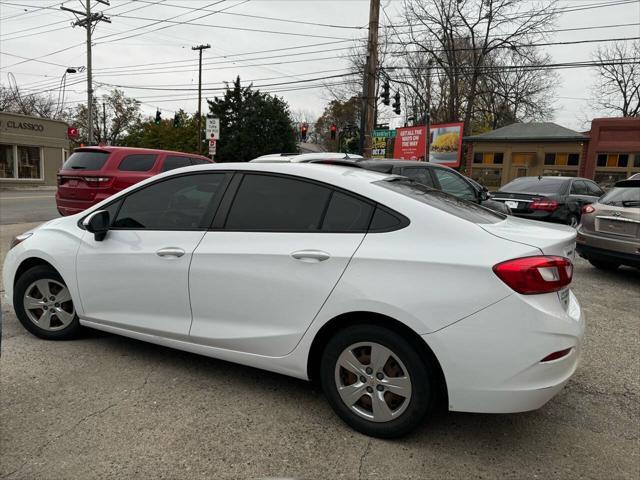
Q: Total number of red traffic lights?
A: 2